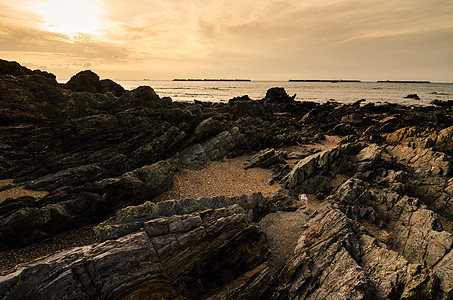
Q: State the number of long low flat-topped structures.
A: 3